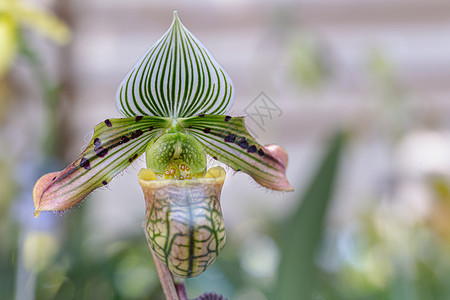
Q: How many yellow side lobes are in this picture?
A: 2